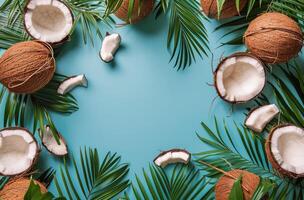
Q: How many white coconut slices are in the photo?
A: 5